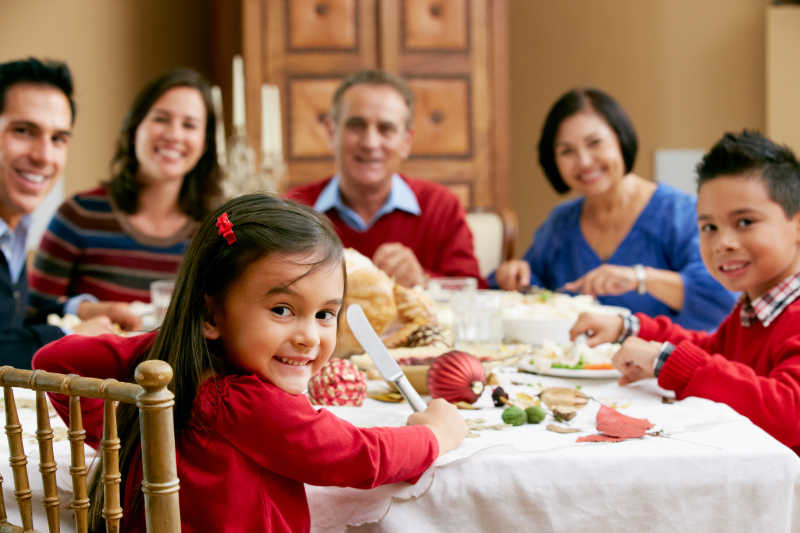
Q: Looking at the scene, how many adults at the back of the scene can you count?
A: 4